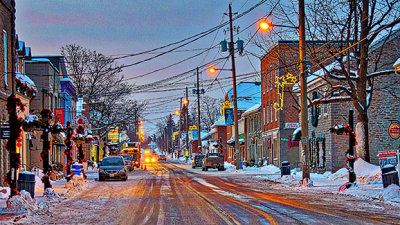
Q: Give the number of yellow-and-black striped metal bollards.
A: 0